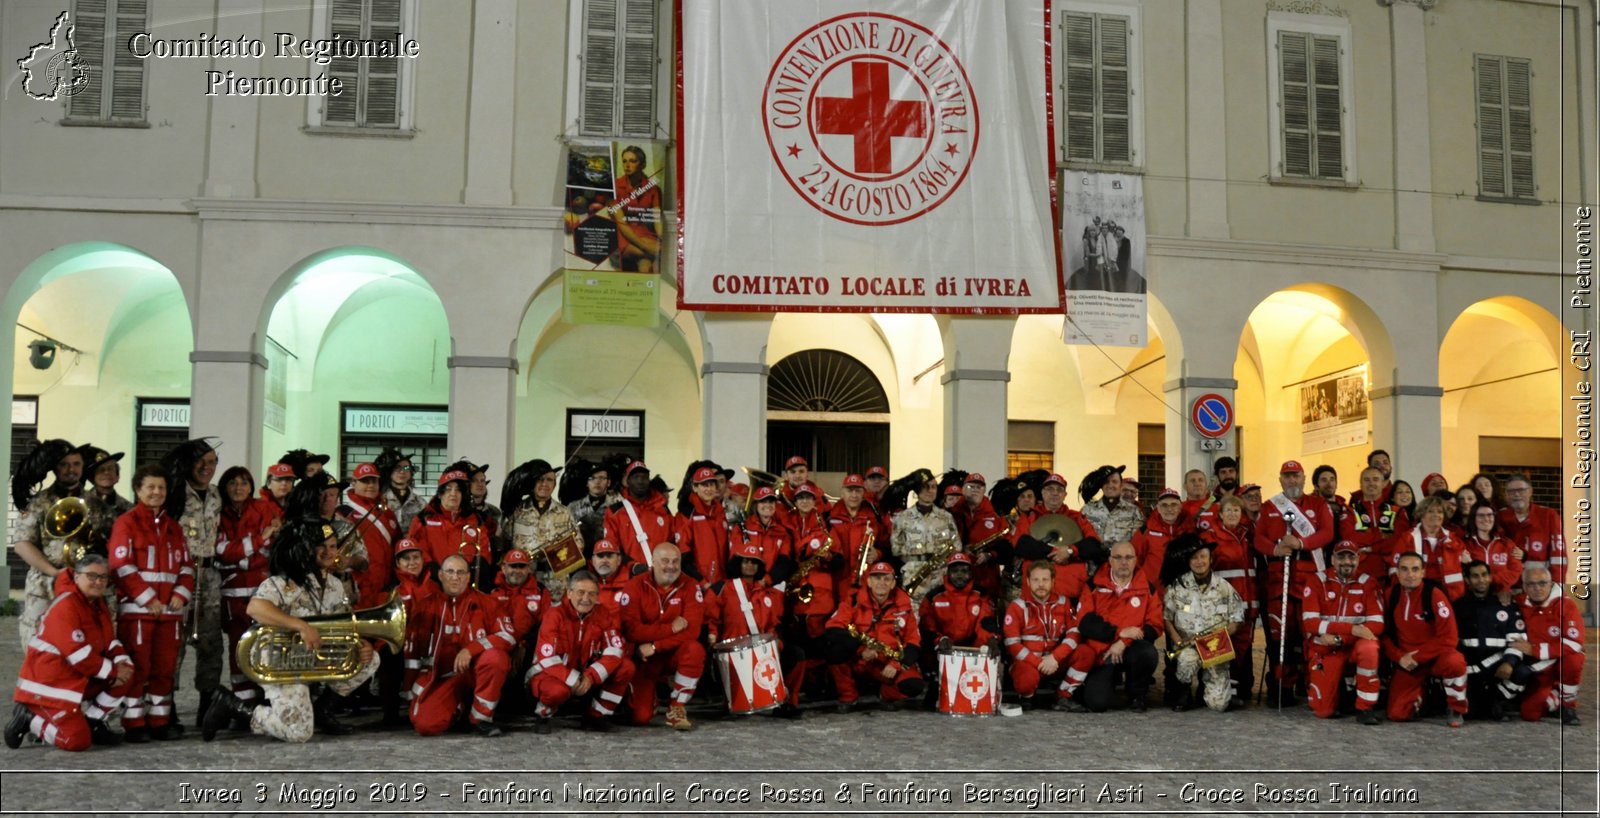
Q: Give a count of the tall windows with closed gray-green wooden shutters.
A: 6